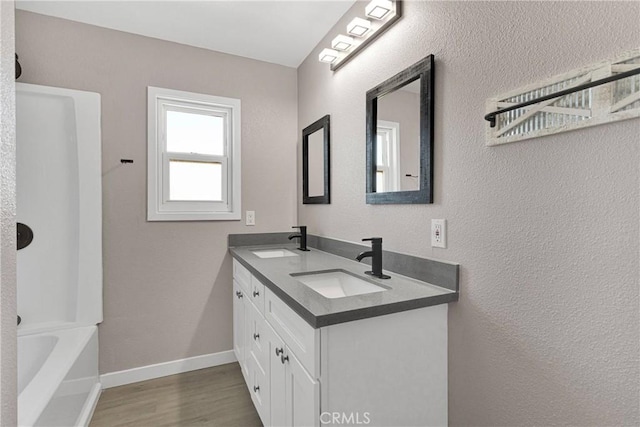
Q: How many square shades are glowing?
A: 4